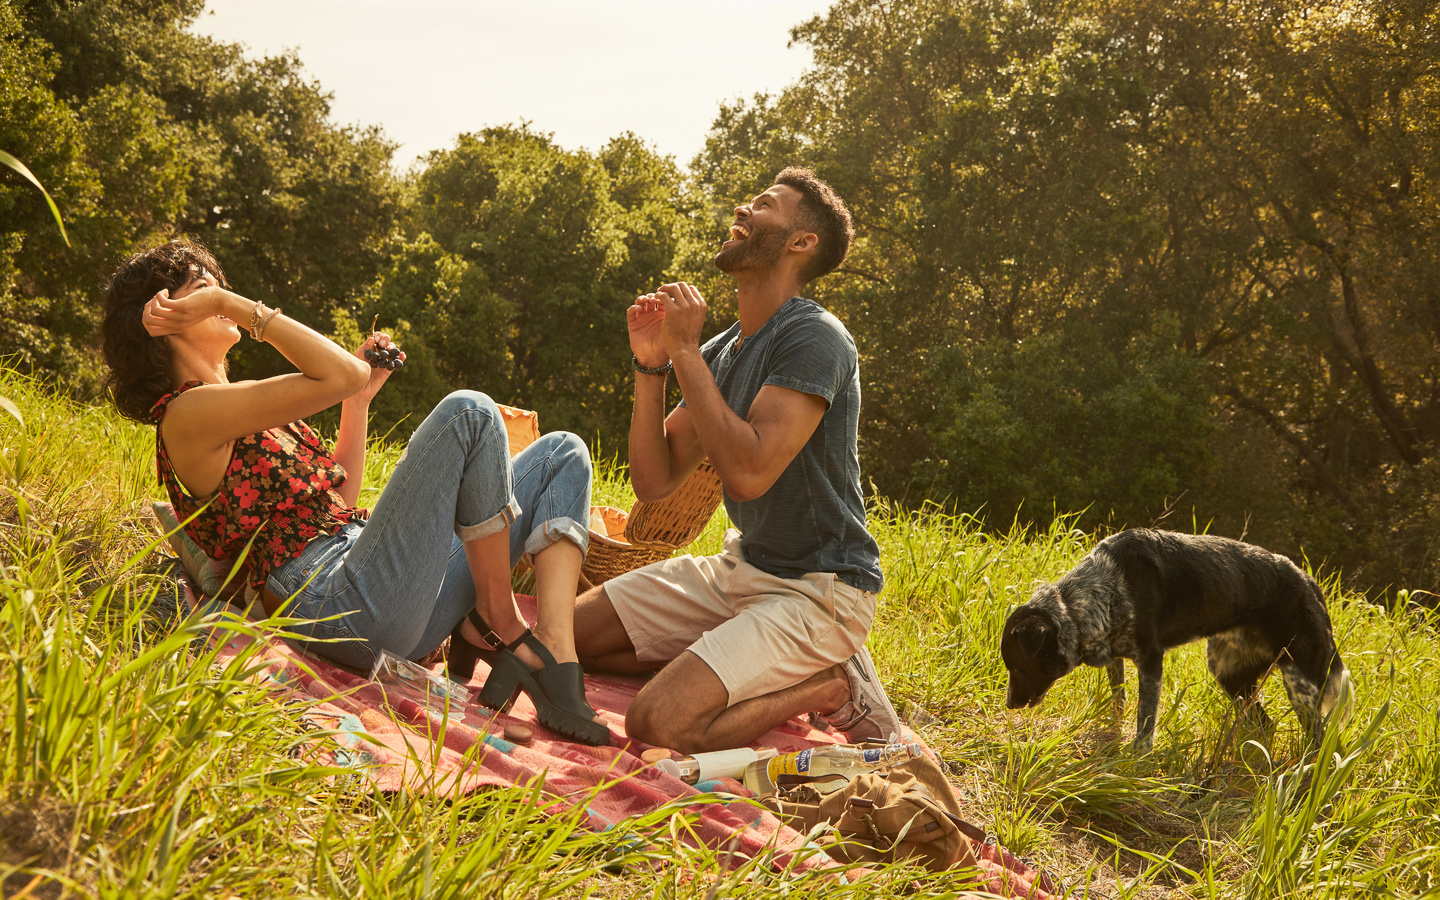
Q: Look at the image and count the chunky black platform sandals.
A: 2